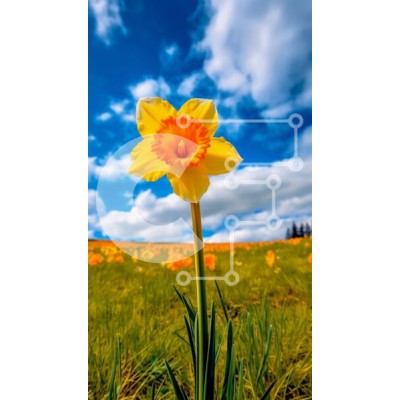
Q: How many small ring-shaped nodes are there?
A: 10